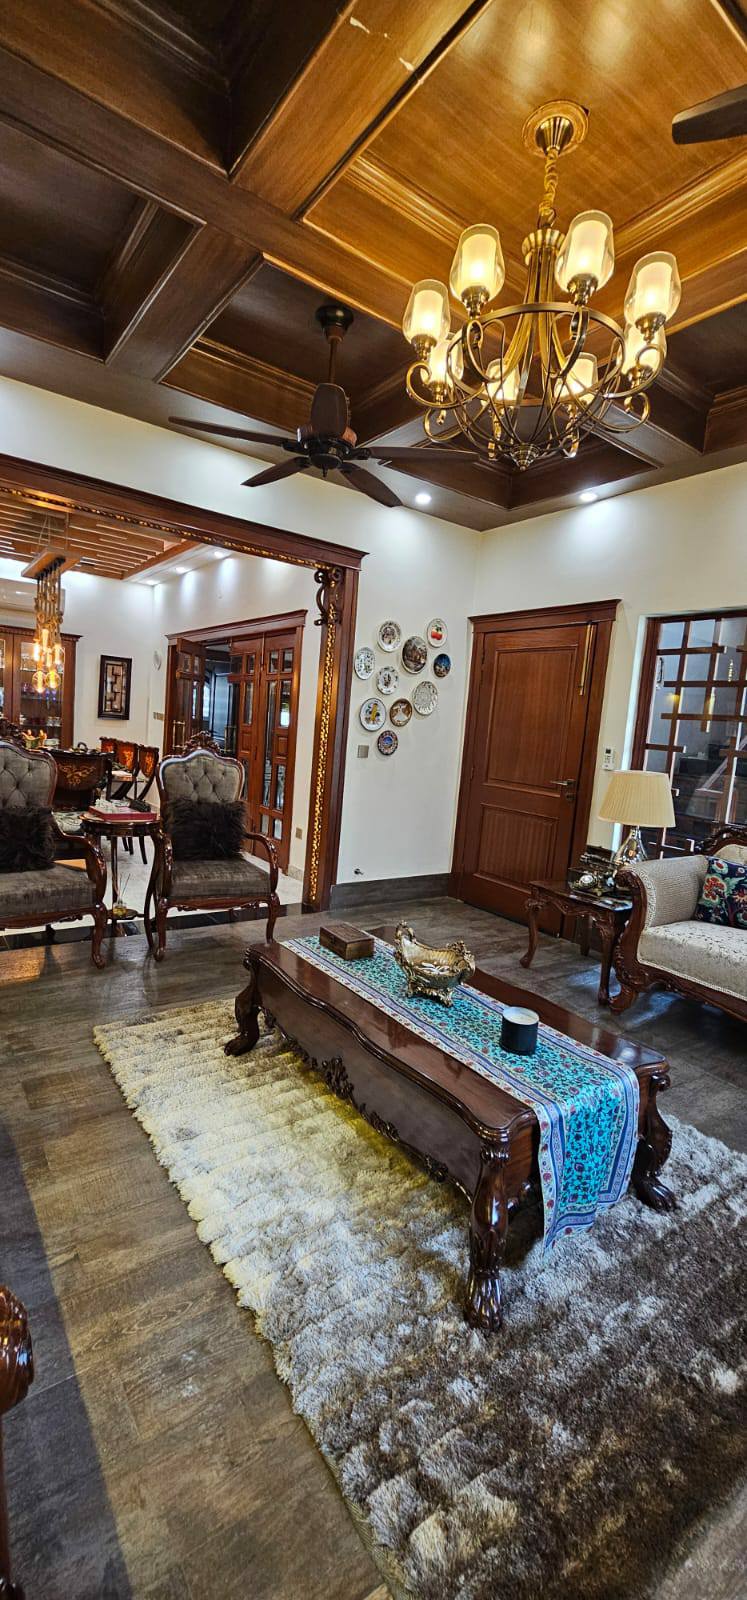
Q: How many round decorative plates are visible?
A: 10